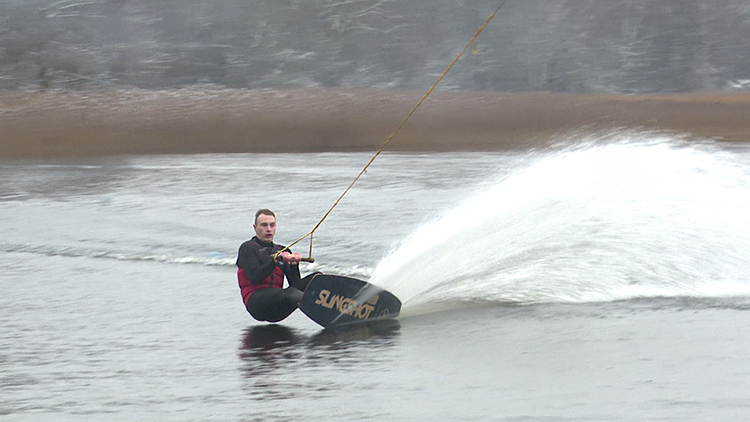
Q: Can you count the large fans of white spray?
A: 1